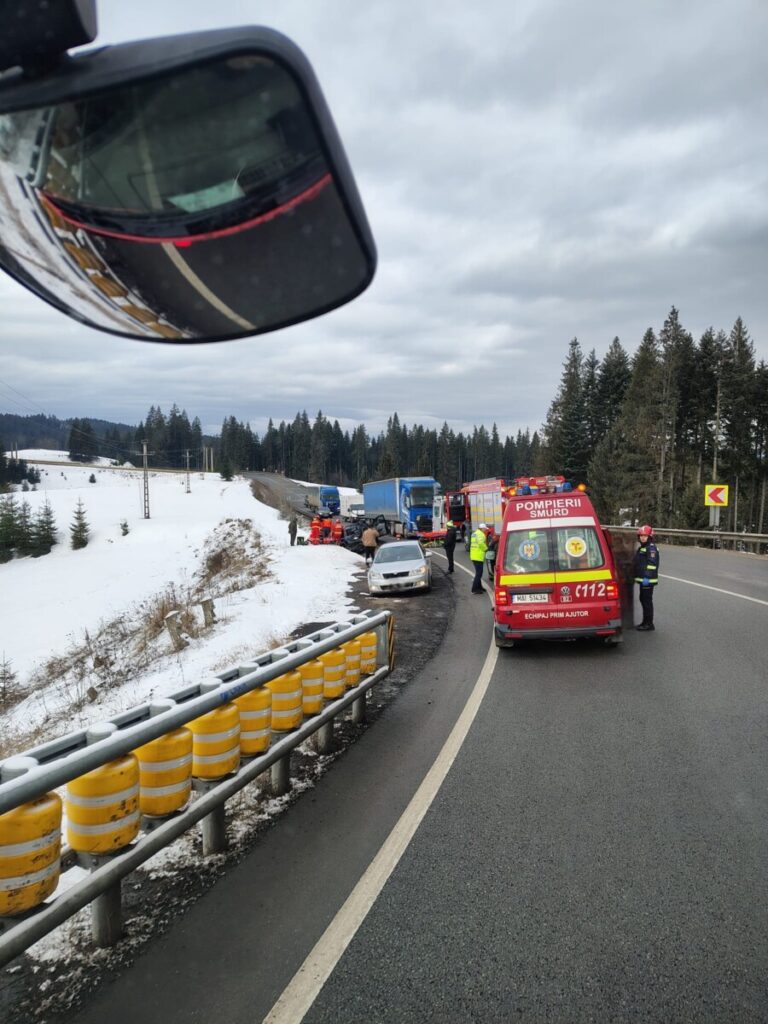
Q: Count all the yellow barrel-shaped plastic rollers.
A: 10